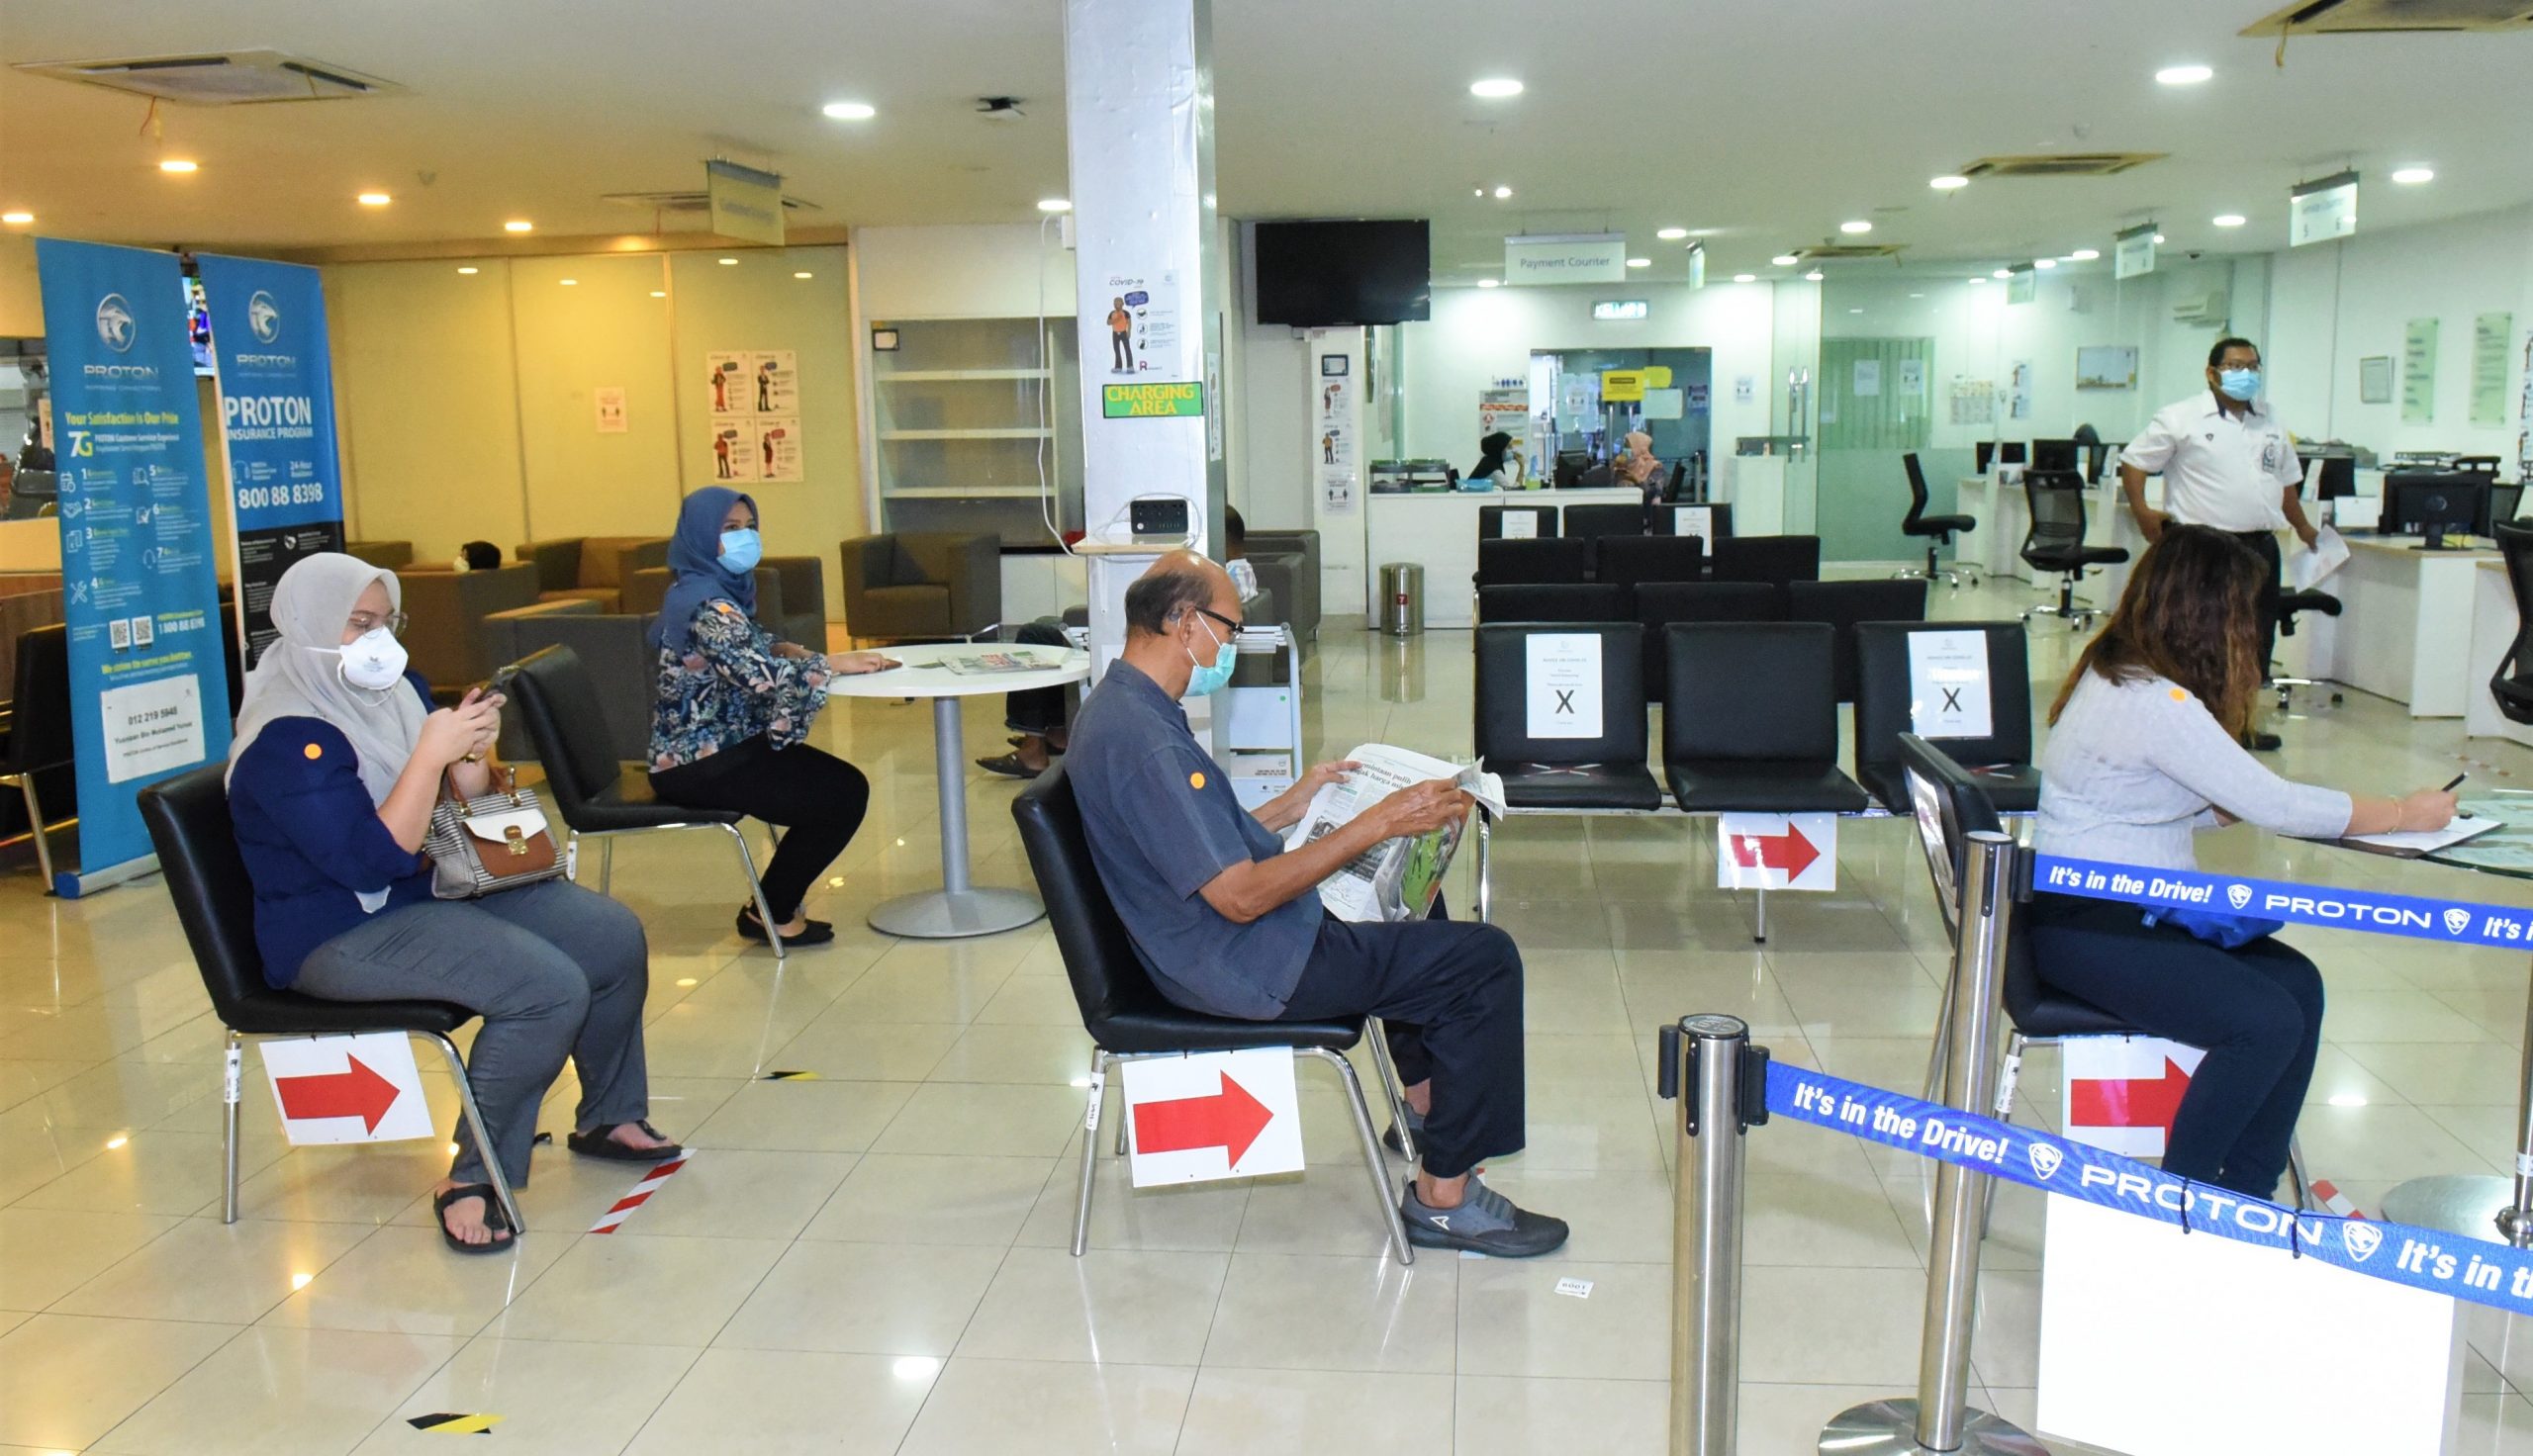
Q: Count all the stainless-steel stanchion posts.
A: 2